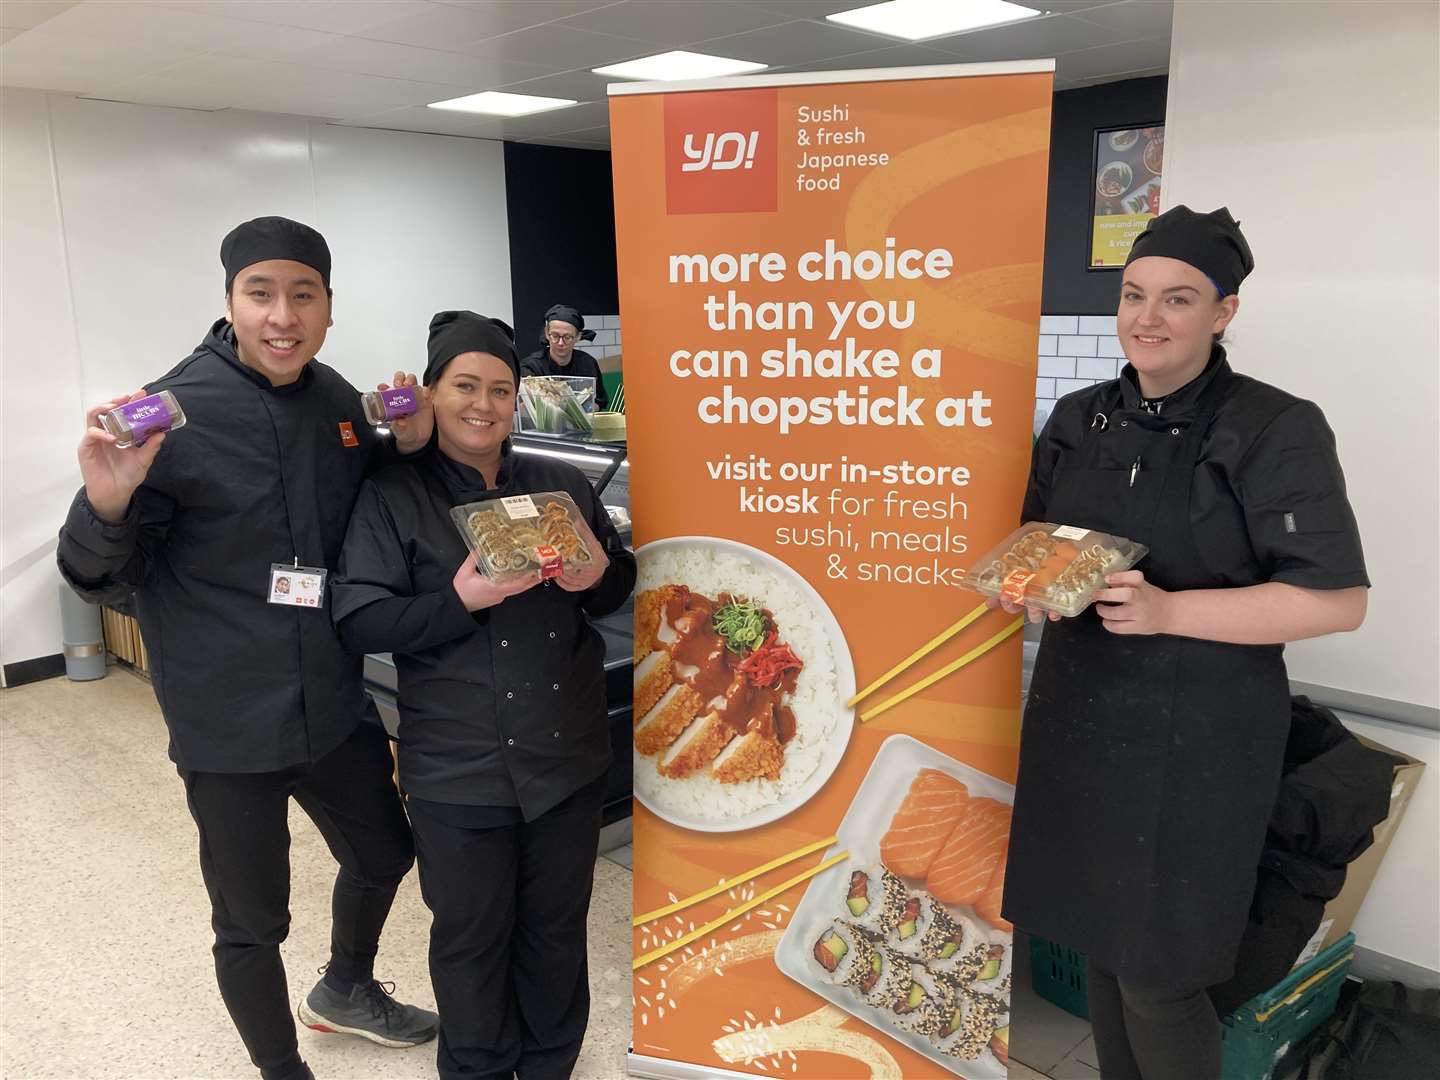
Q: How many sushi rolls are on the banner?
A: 9